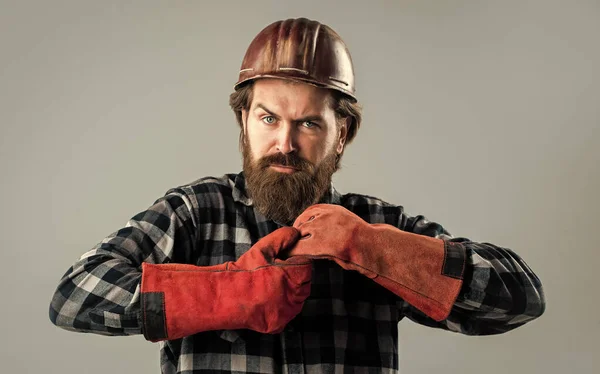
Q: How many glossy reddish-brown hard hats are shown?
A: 1